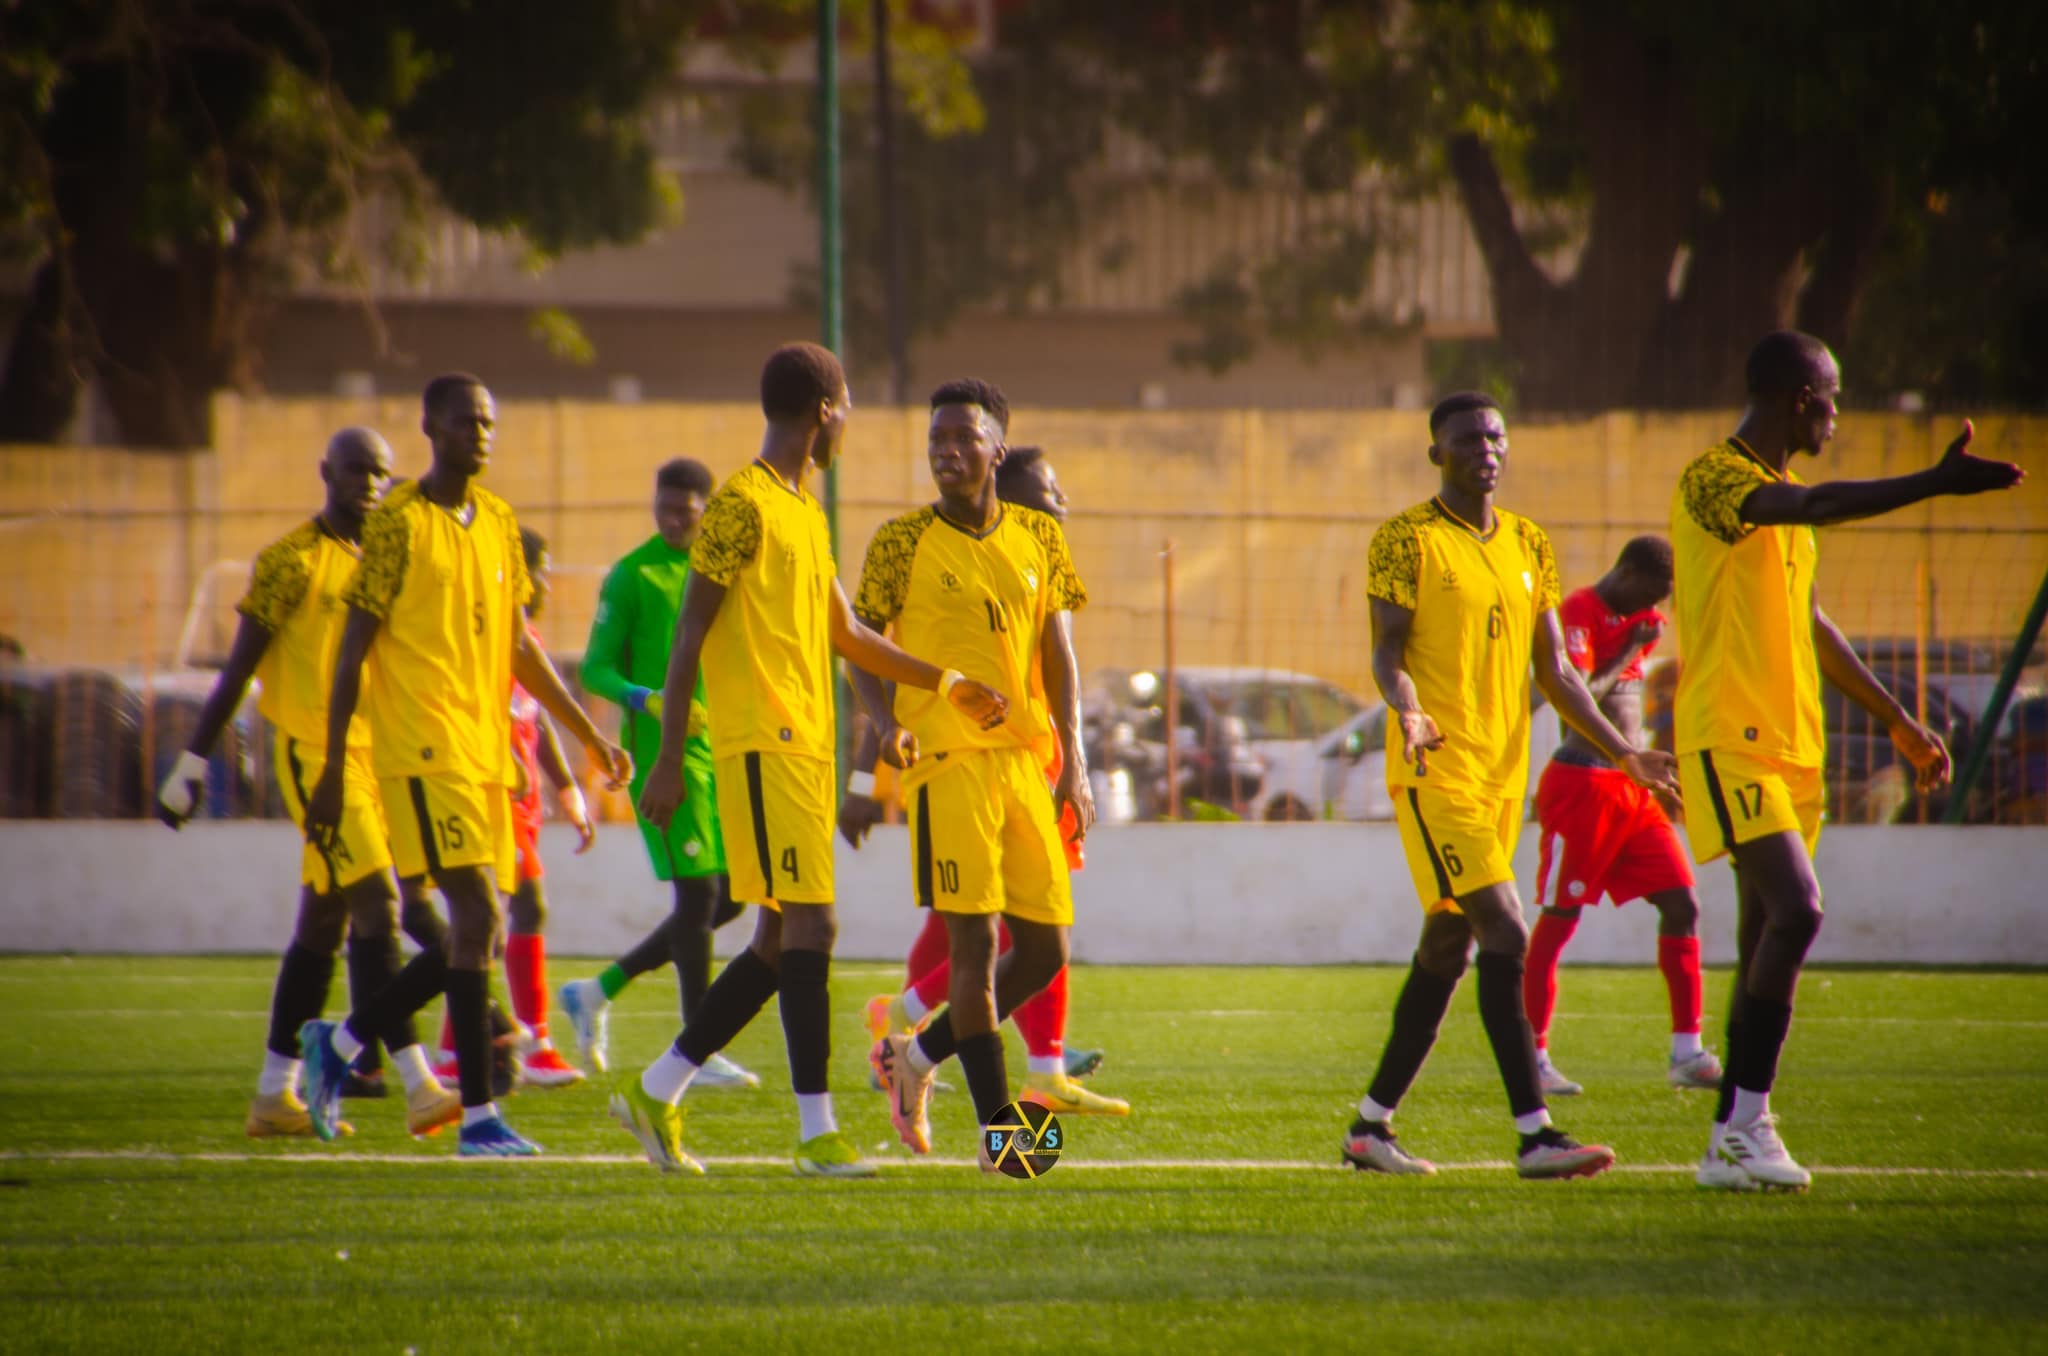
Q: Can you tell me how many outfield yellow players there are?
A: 6